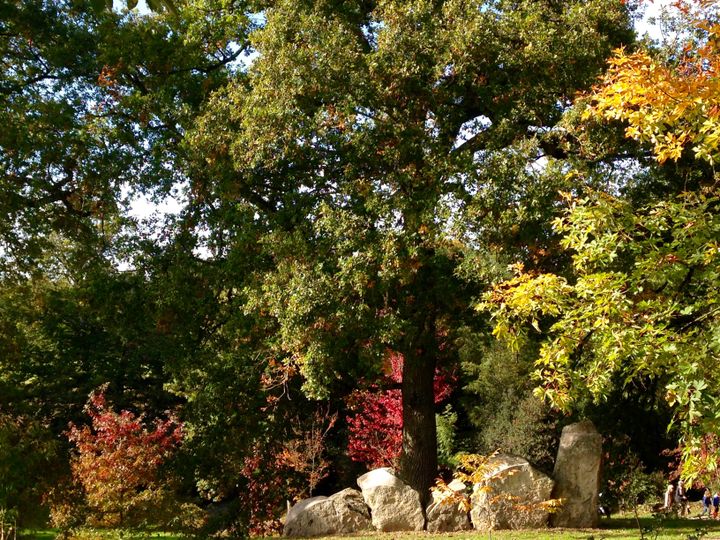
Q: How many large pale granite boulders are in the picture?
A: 5